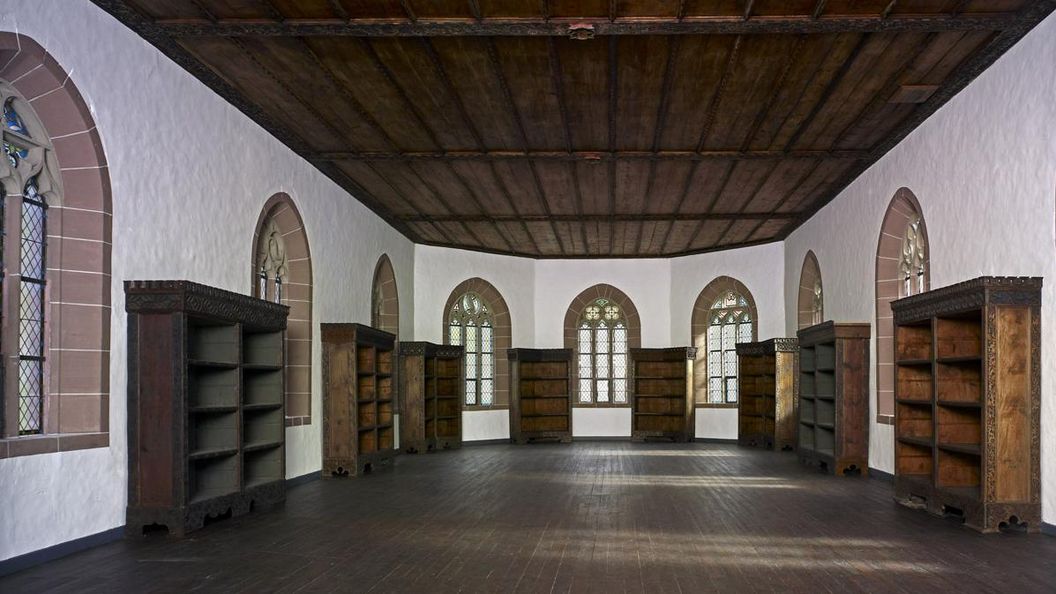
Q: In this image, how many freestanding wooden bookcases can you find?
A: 8